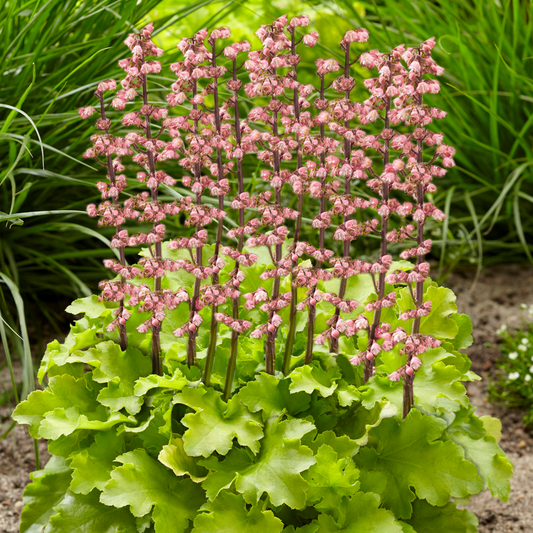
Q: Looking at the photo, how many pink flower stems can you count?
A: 11